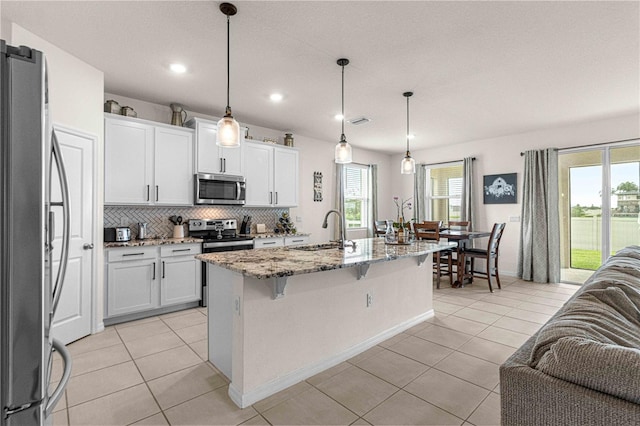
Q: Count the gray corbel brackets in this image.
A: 3